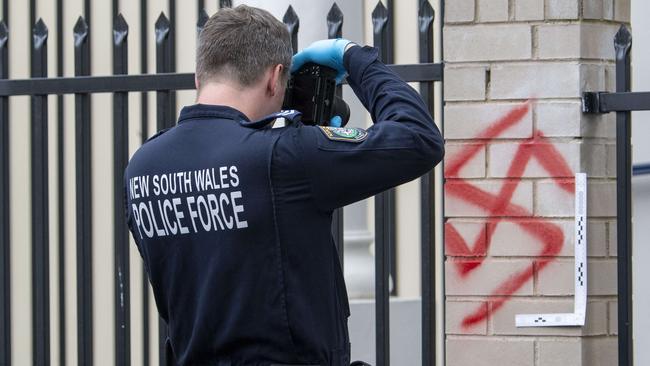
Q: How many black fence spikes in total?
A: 11